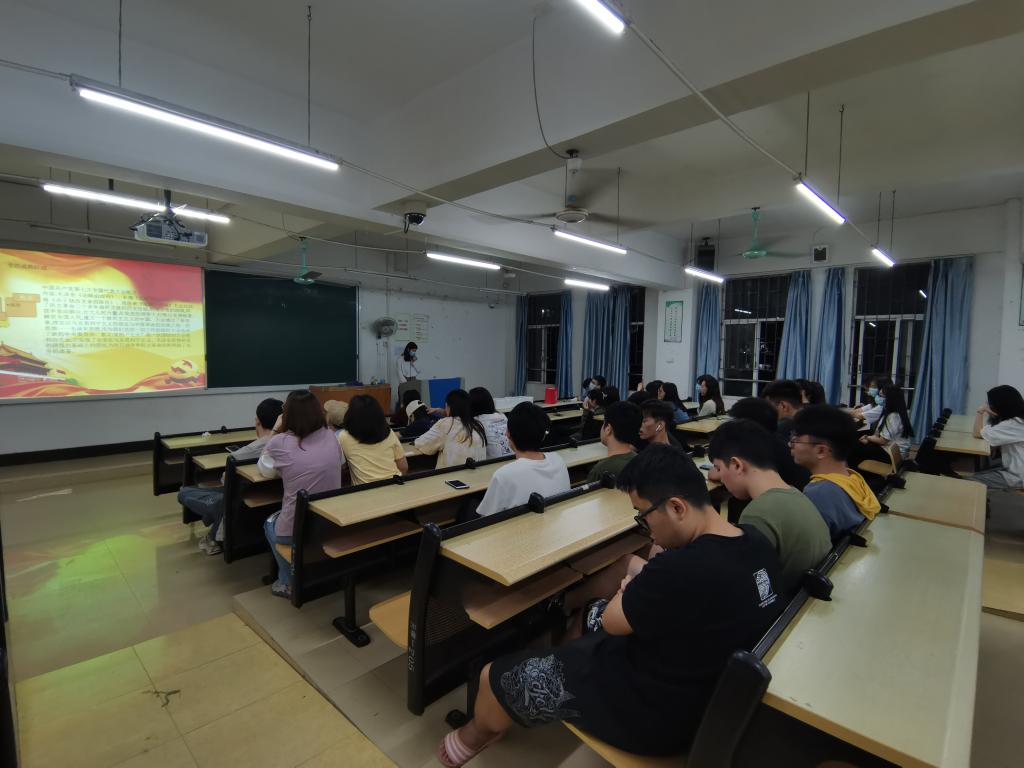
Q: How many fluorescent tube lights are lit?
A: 9